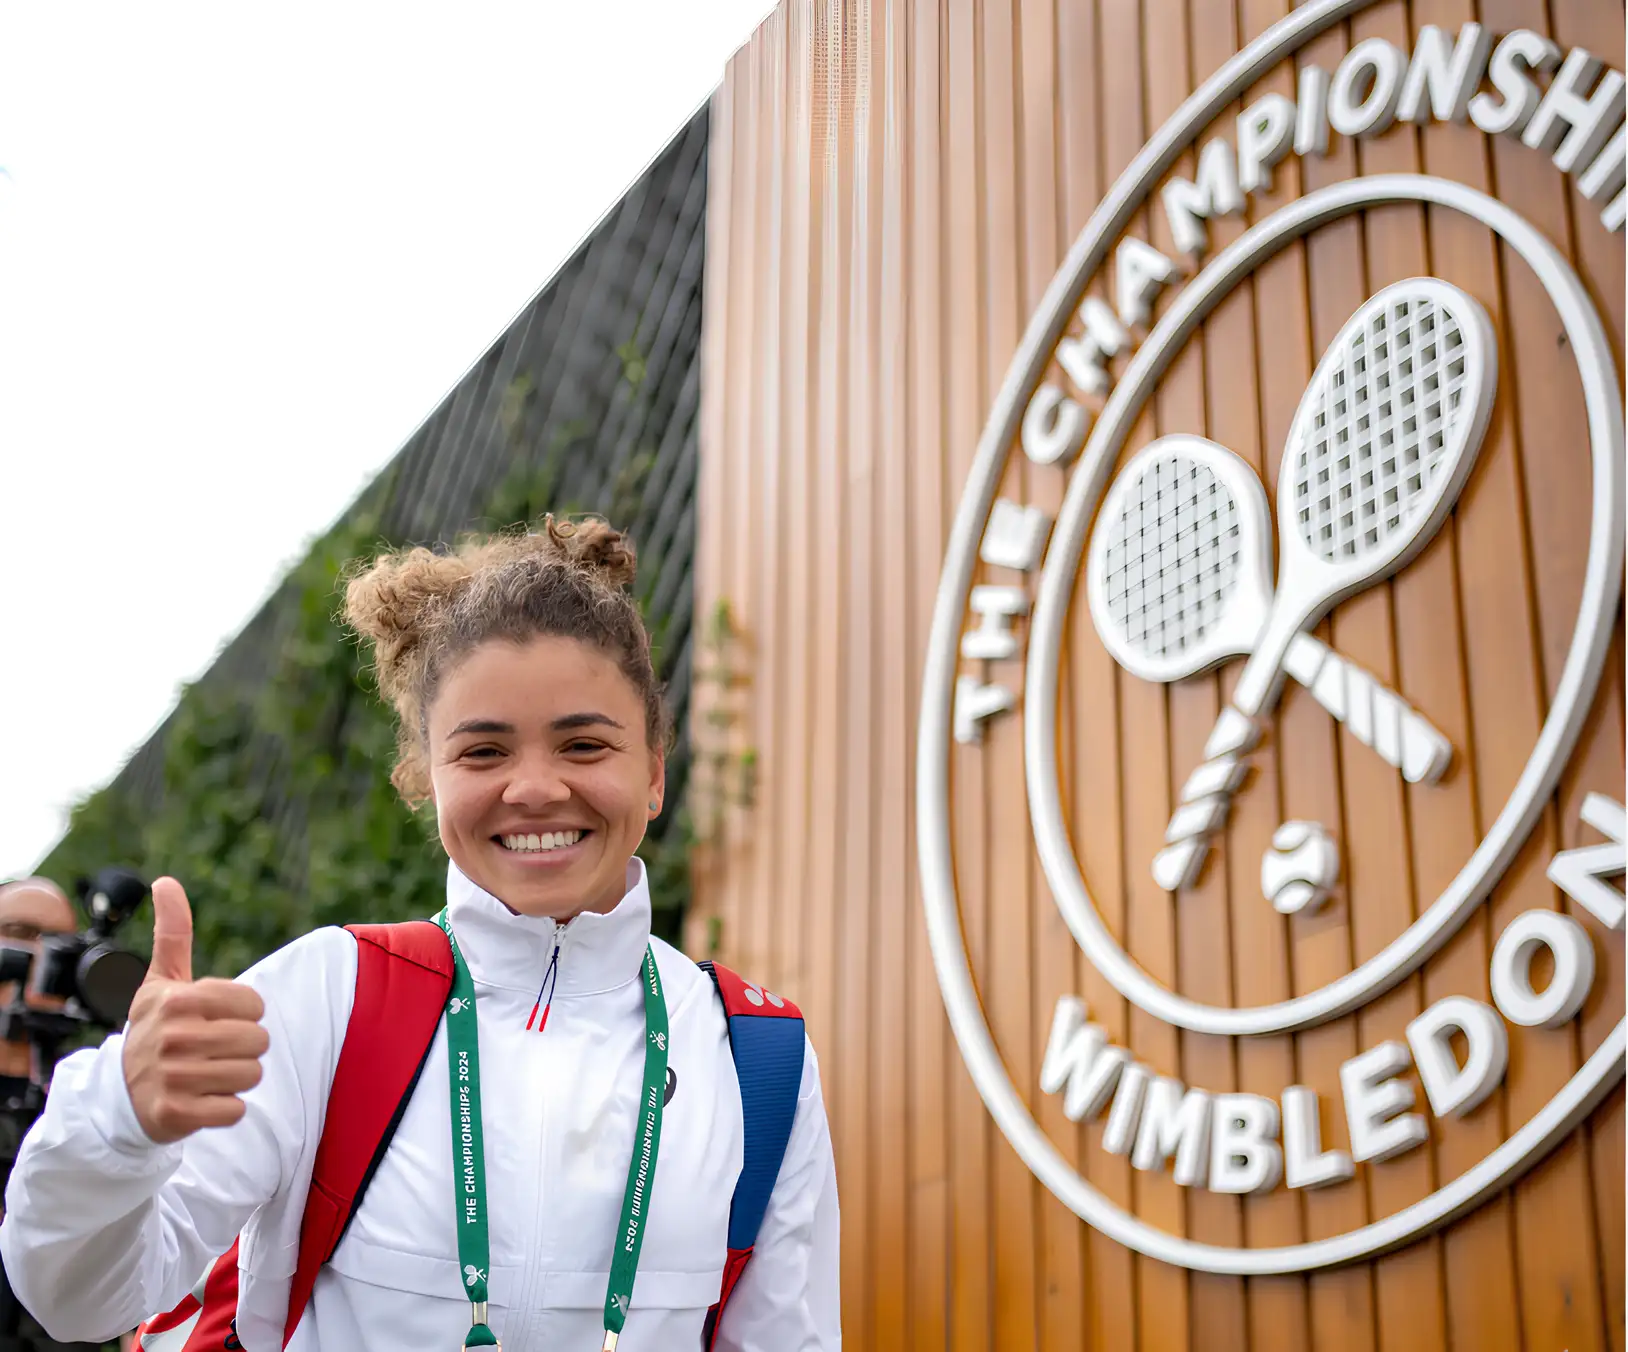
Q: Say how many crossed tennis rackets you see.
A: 2